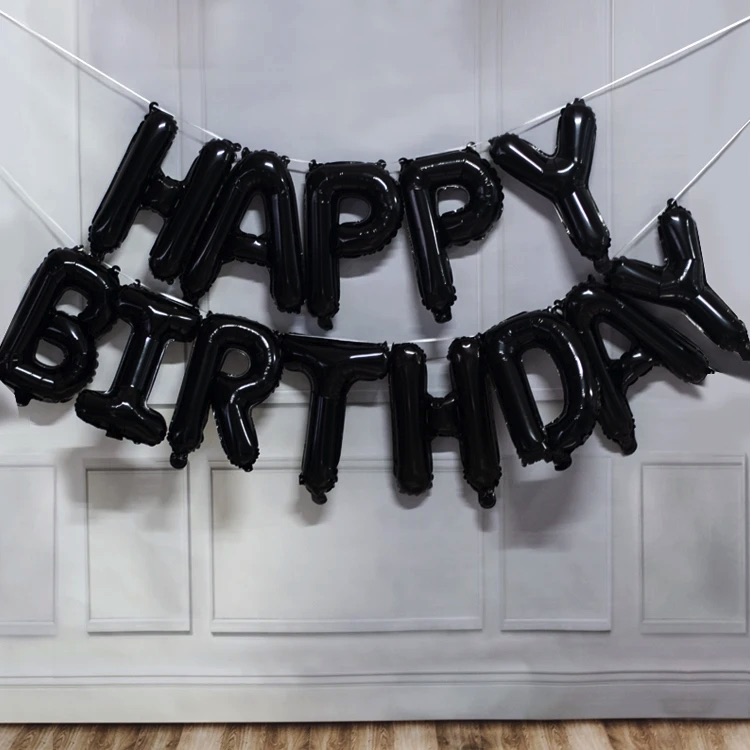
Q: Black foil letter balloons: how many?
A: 13